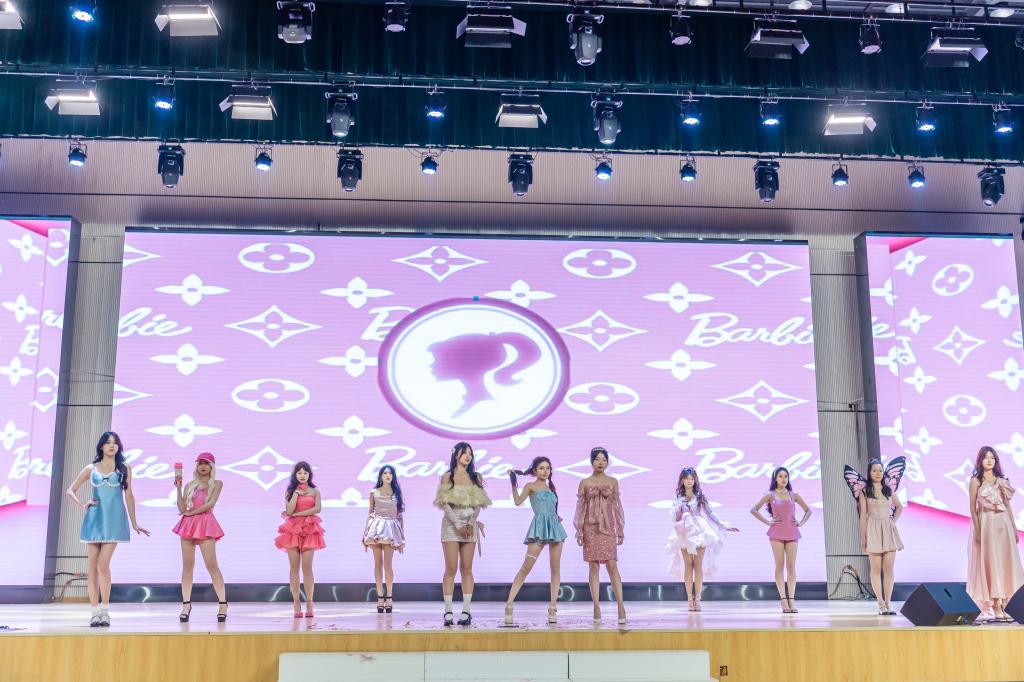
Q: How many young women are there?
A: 11